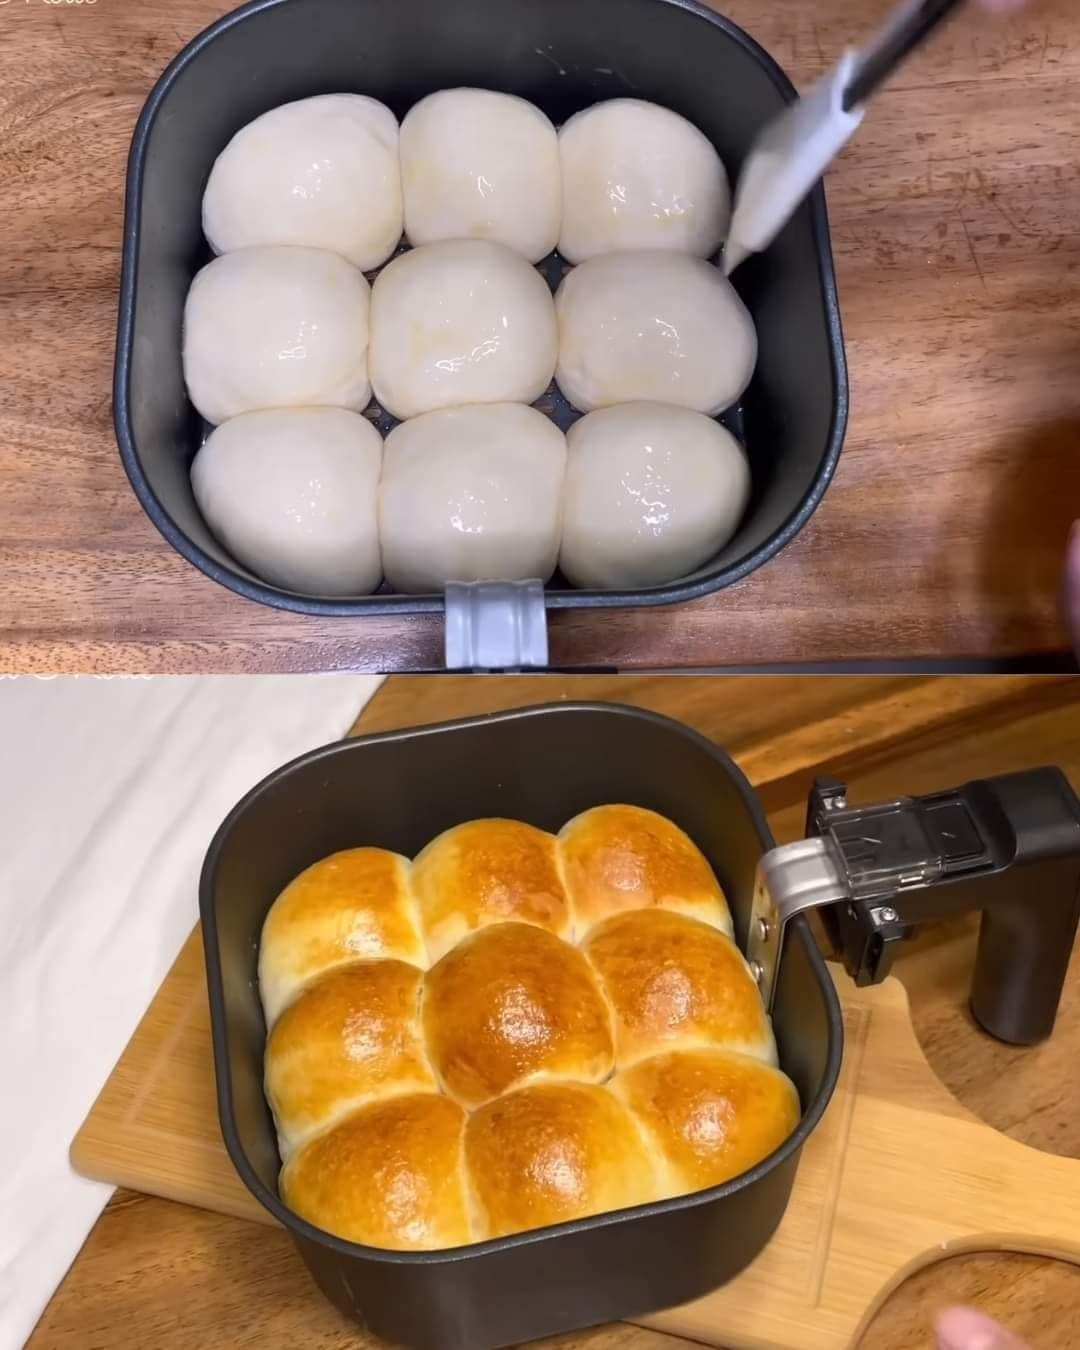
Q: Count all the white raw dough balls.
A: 9